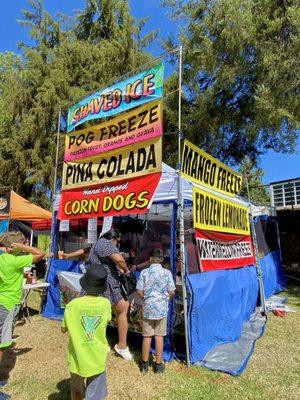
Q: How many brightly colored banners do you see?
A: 7